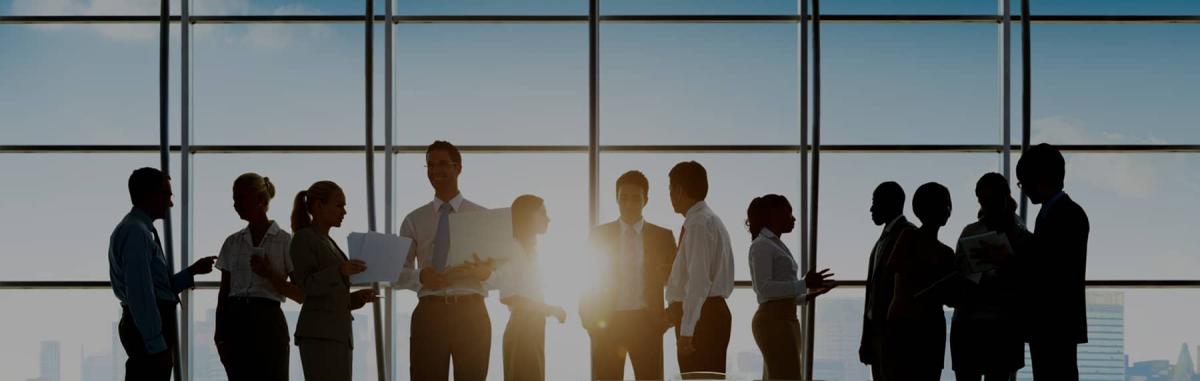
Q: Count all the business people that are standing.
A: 12